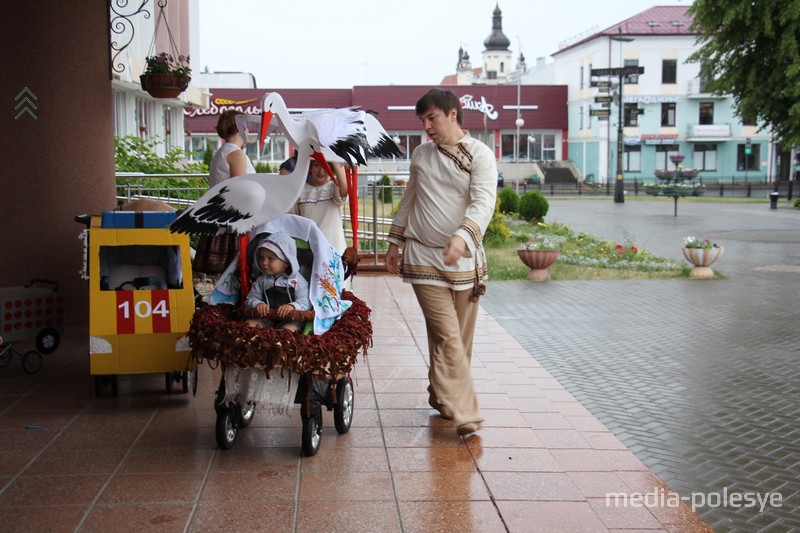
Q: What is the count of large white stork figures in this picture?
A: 2